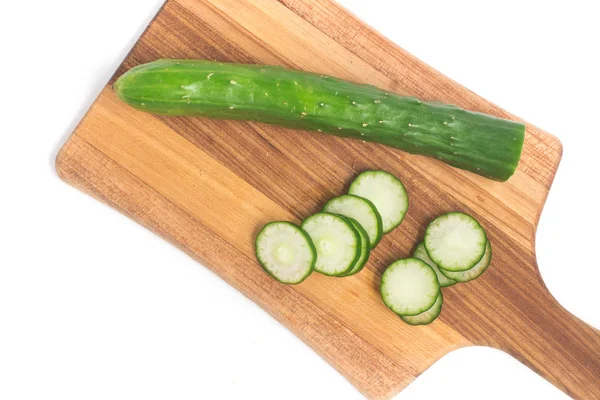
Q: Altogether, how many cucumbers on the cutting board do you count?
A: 1